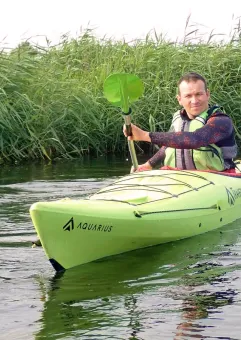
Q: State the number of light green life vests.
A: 1